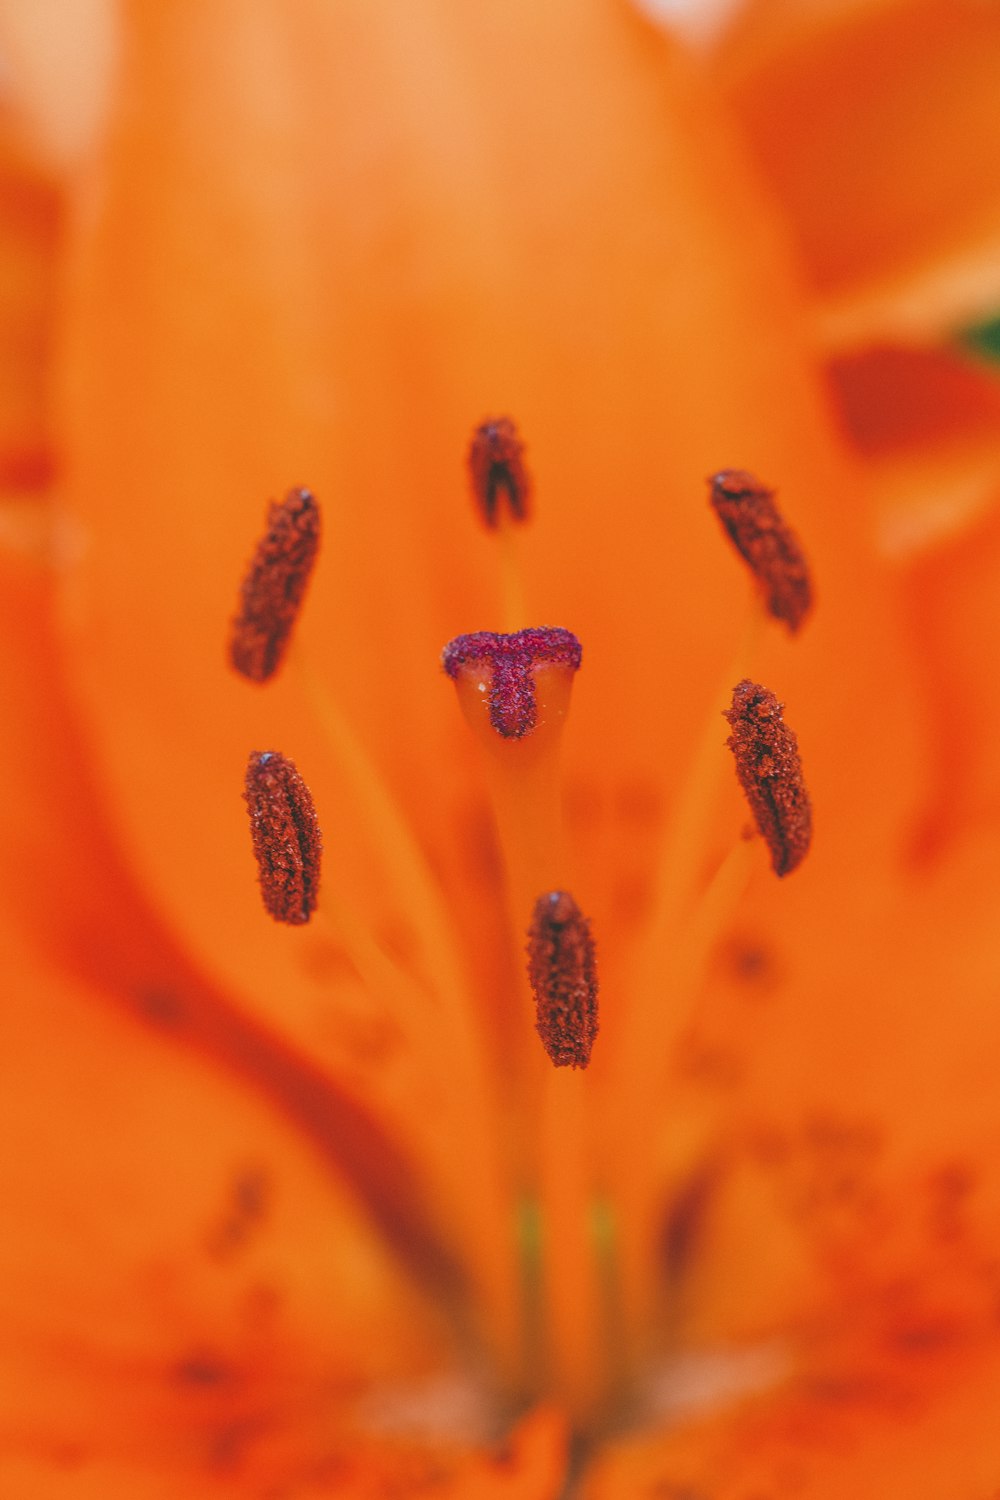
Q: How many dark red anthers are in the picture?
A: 6